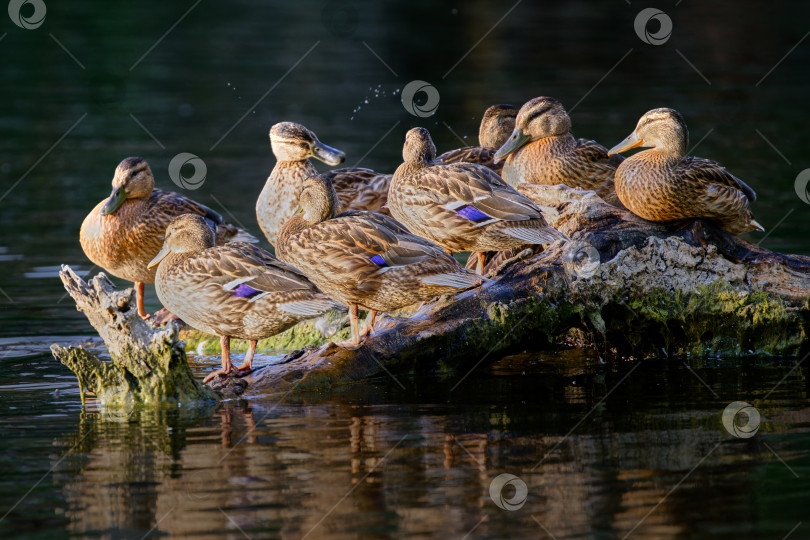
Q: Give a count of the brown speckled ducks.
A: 8